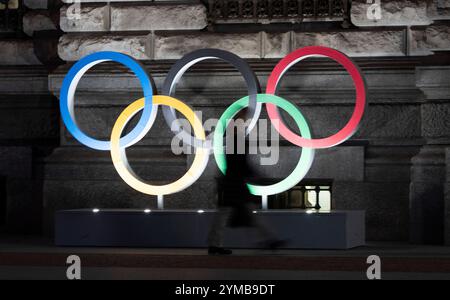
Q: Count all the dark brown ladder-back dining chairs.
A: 0